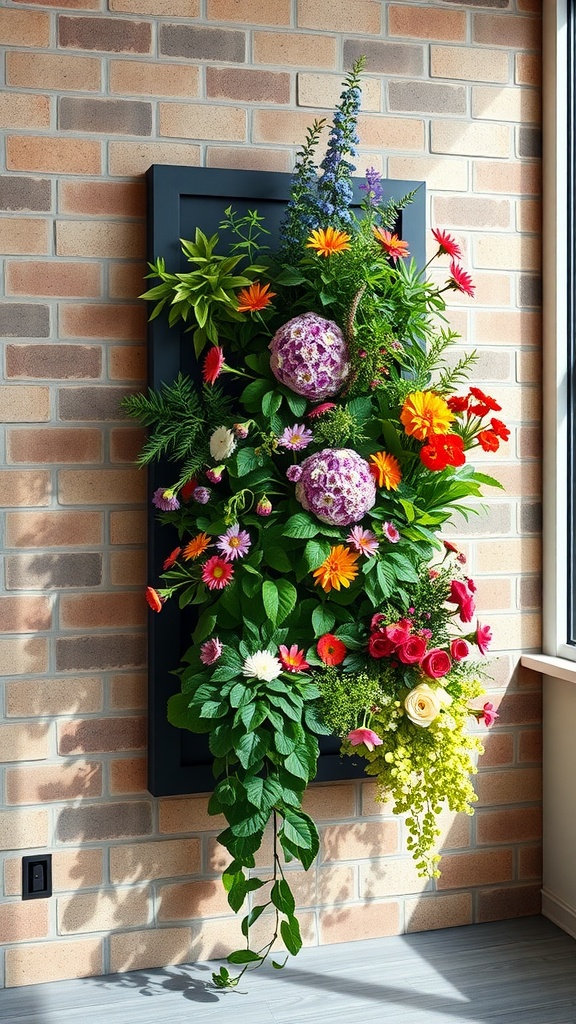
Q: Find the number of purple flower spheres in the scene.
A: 2